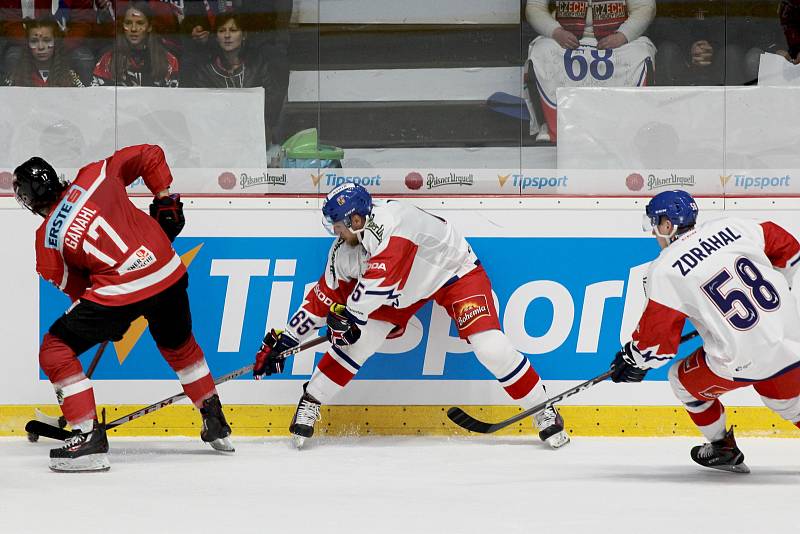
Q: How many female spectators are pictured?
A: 3